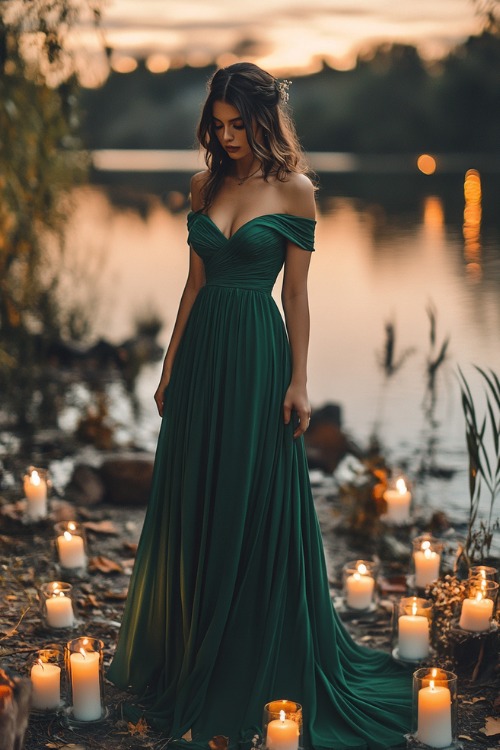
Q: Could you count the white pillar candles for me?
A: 12